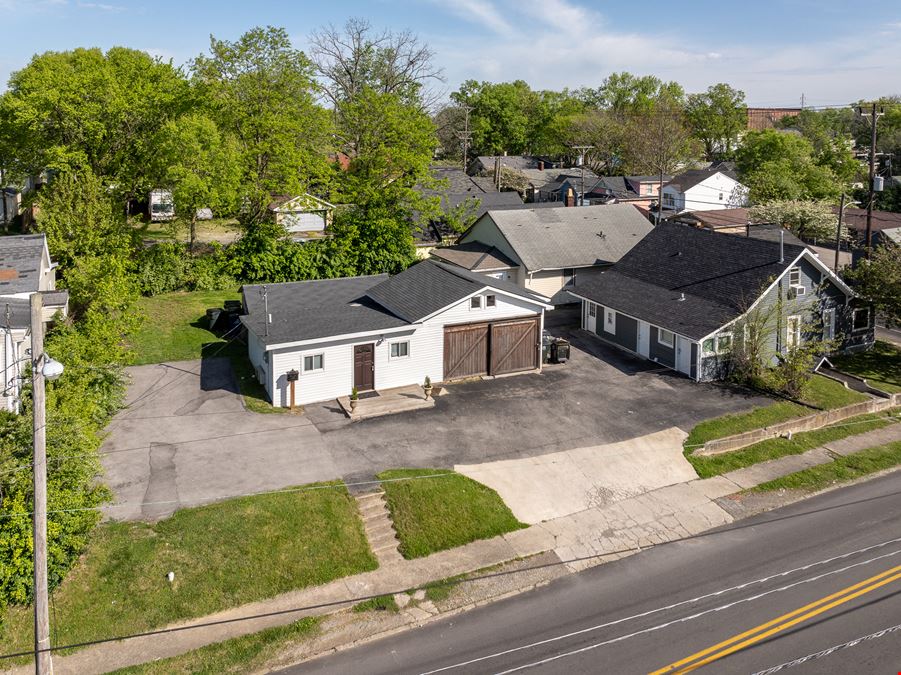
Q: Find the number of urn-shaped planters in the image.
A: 2